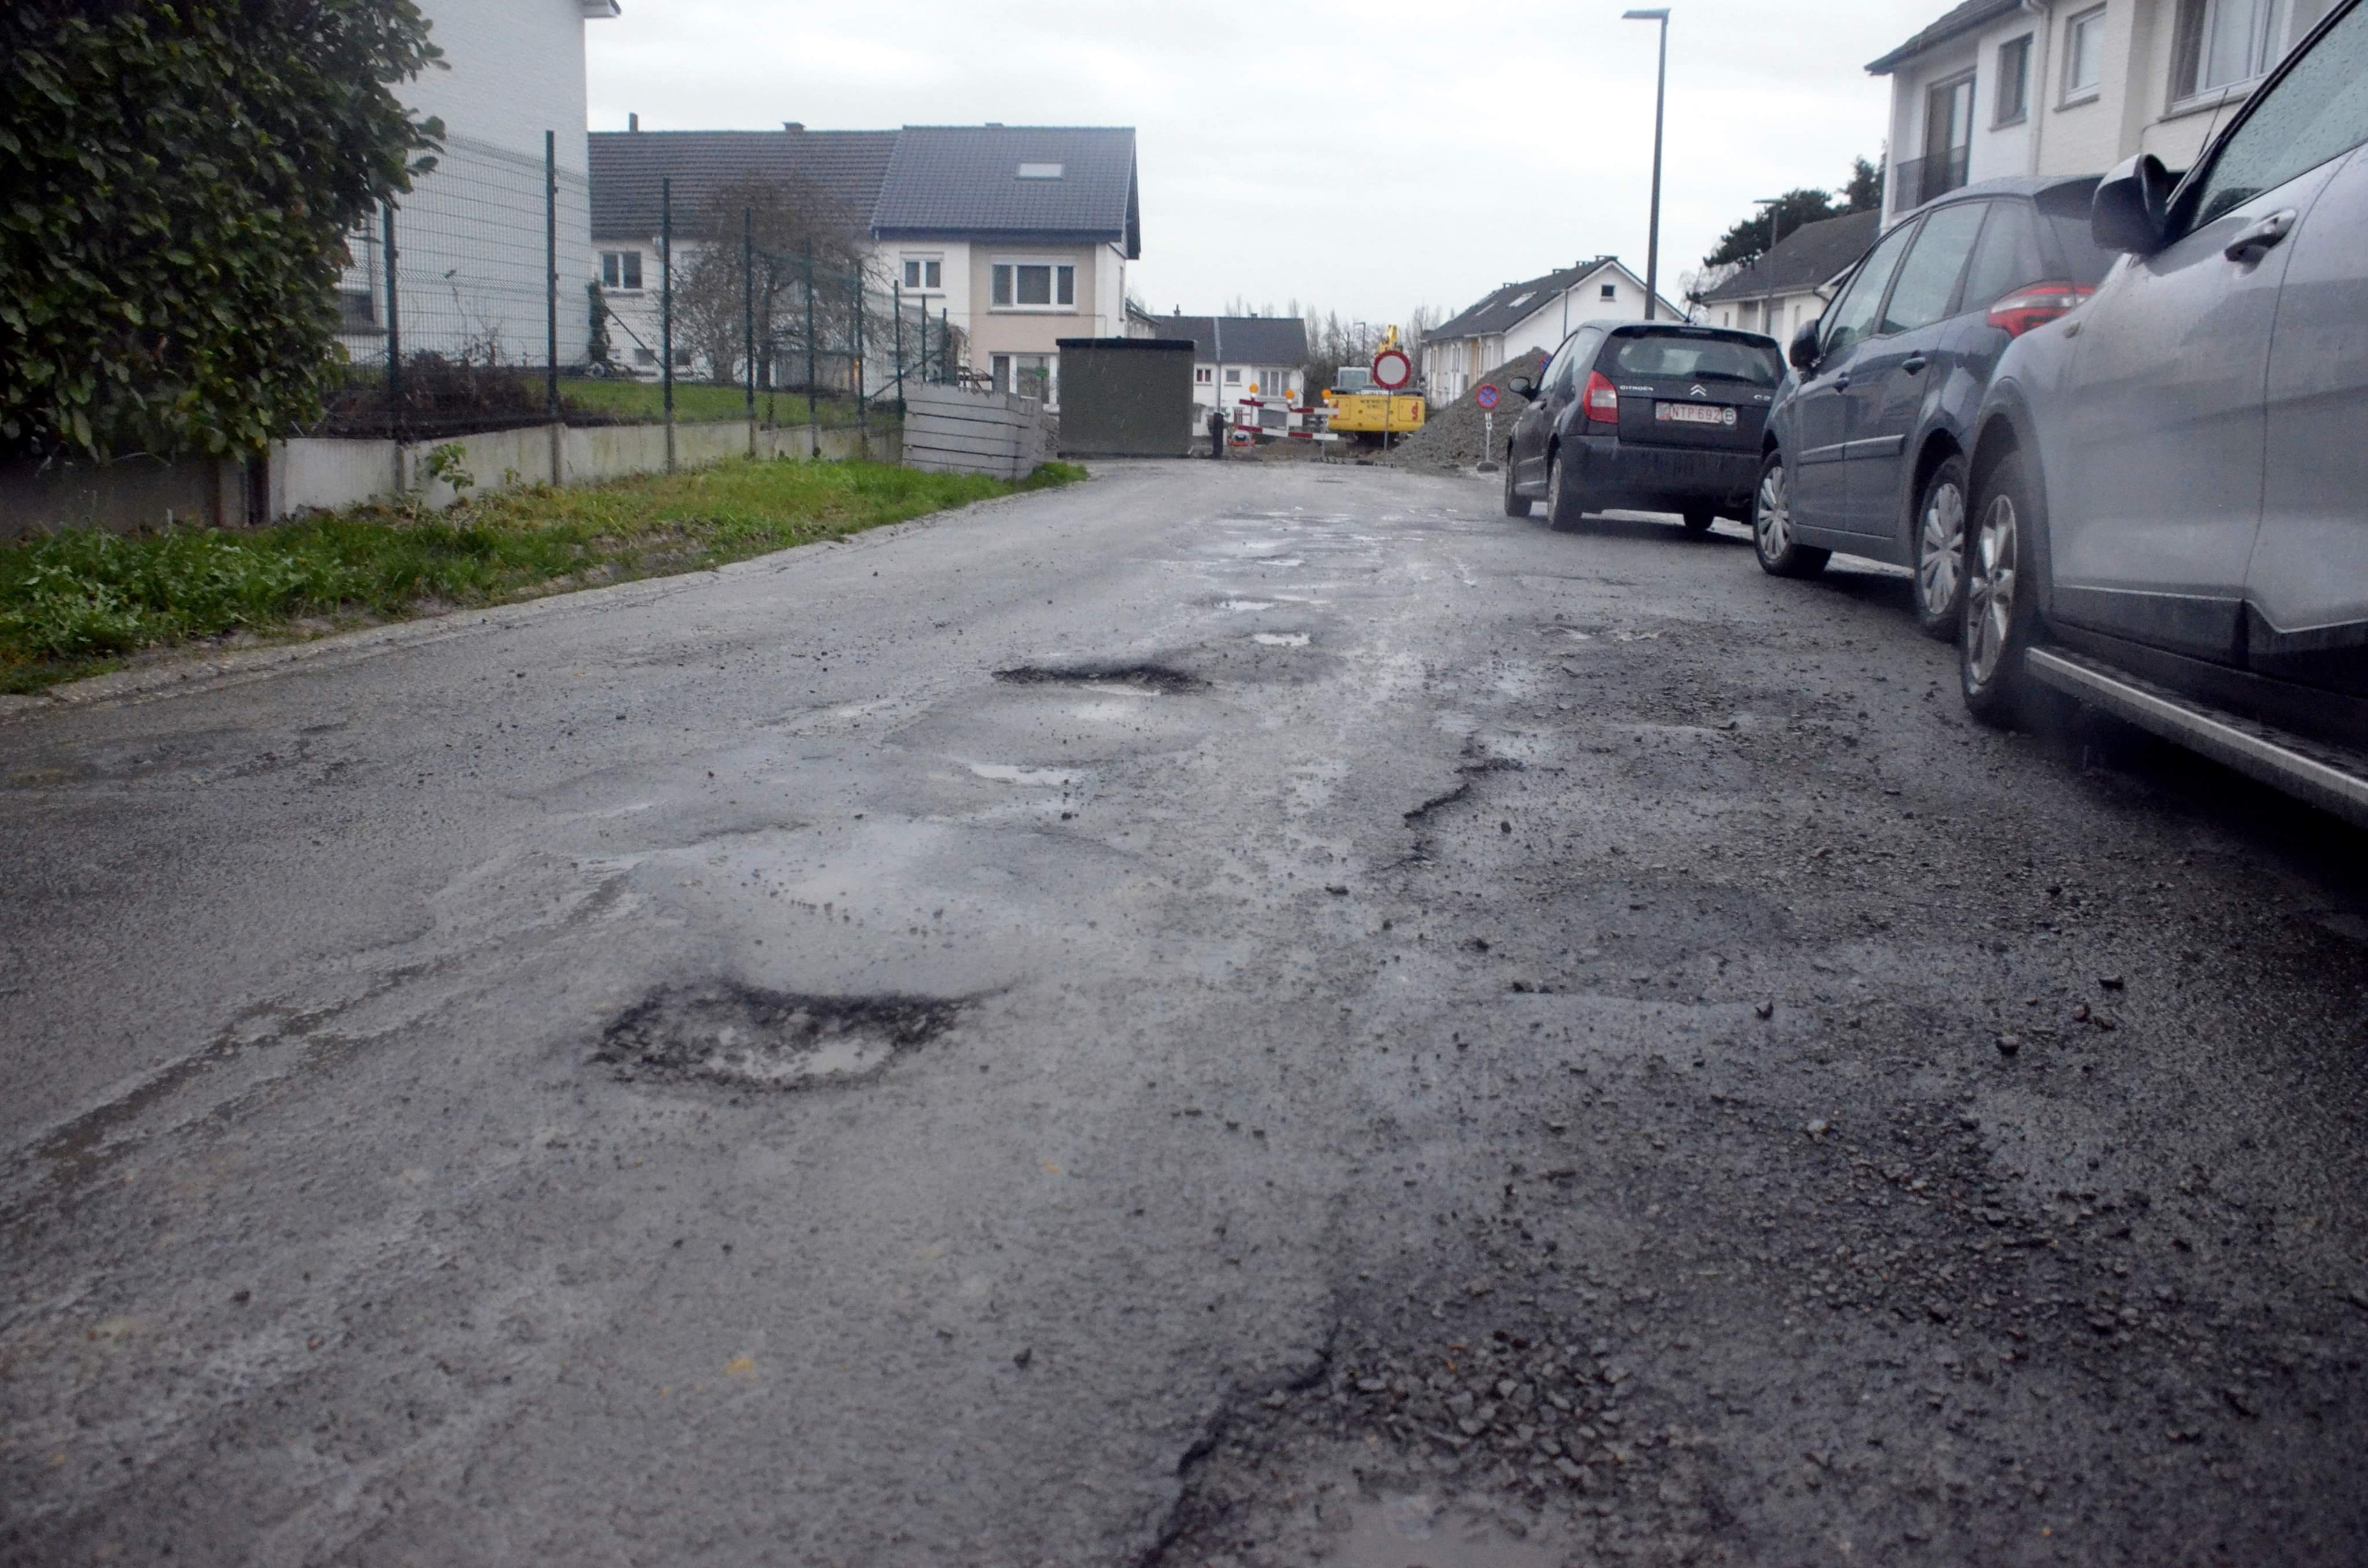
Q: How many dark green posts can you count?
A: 9